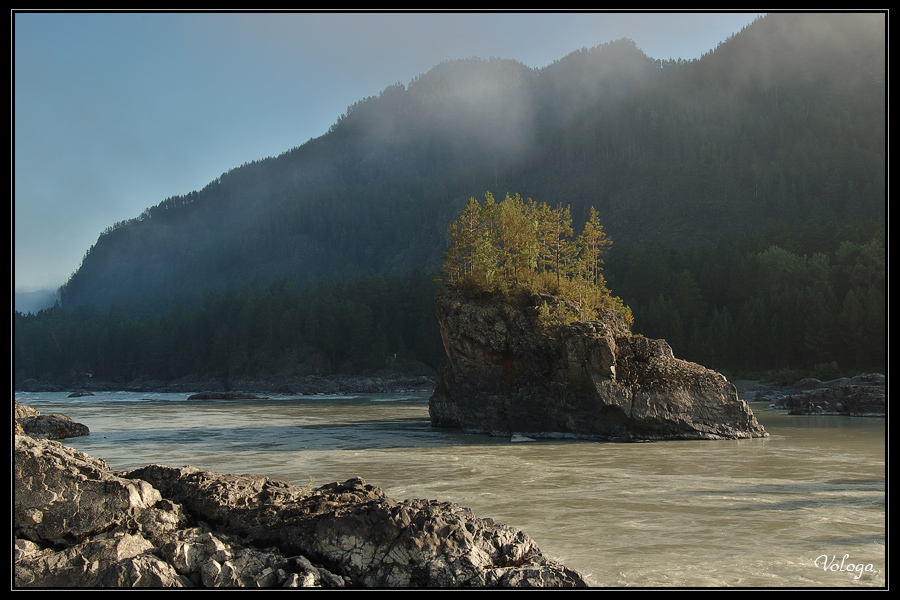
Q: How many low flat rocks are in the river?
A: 2